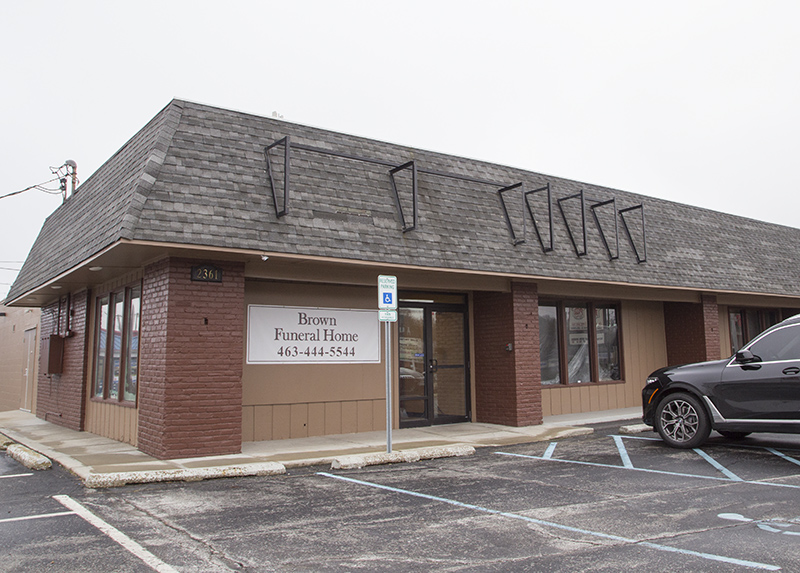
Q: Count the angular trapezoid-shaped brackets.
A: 7